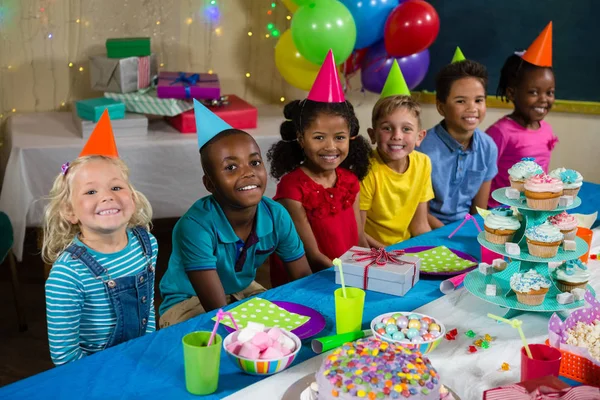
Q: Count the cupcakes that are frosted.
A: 8